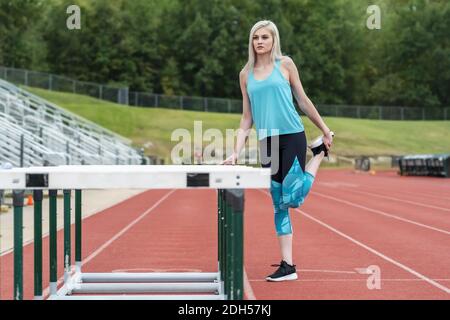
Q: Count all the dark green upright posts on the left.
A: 5